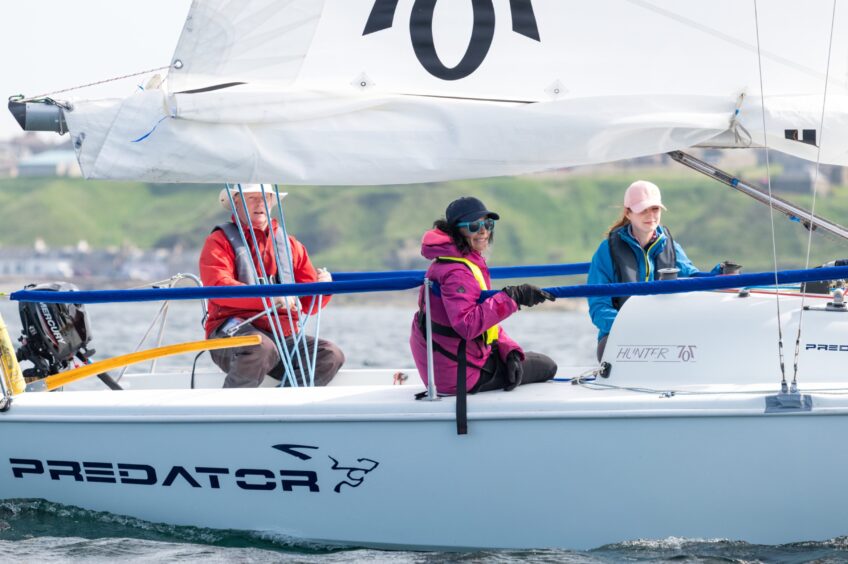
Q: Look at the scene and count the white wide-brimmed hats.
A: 1